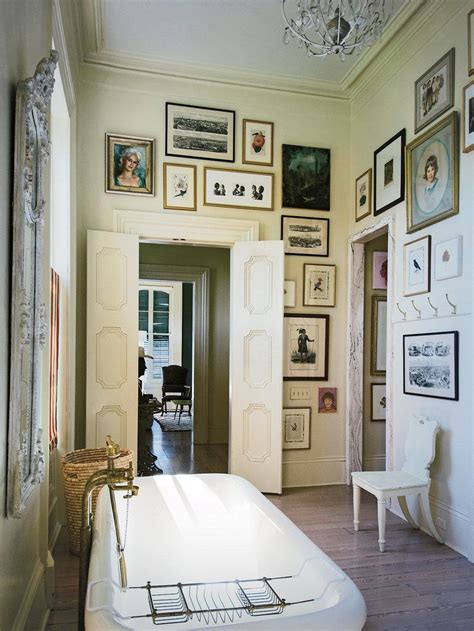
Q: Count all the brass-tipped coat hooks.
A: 4